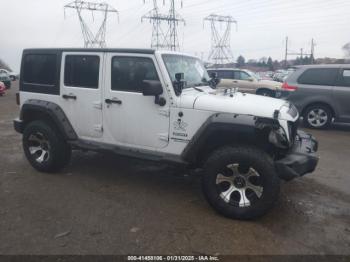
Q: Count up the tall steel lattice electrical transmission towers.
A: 3